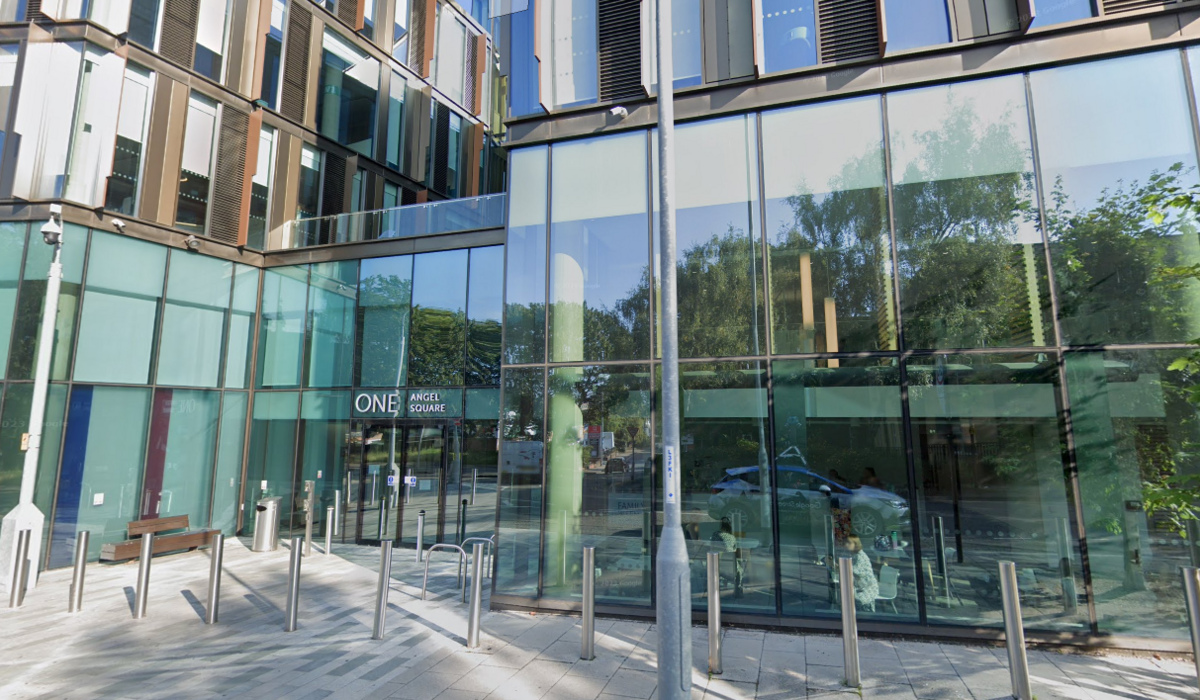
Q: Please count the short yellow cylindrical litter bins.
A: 0